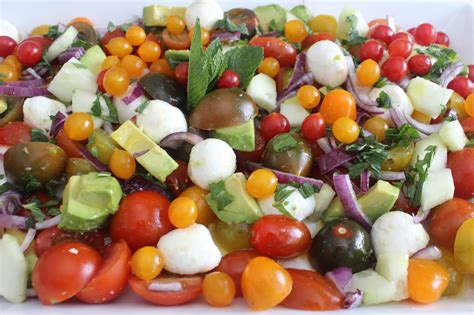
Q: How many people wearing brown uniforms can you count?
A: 0